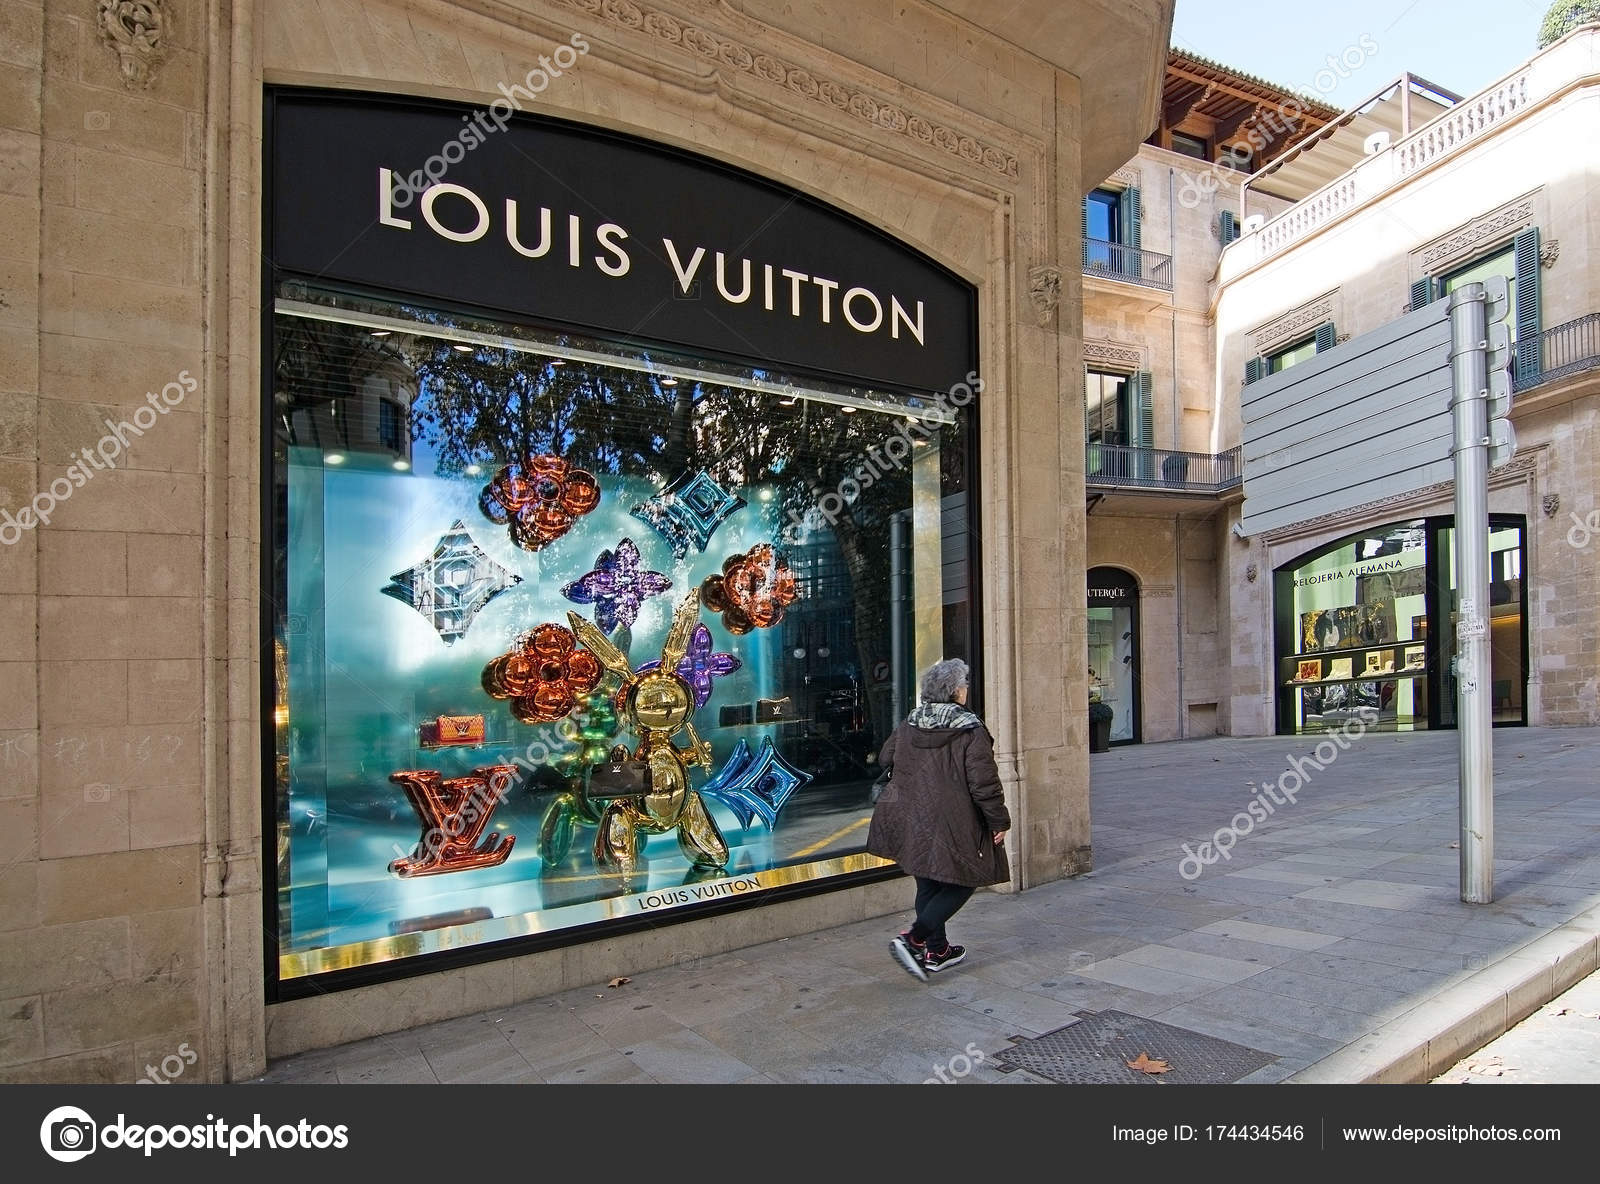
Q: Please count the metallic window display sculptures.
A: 10